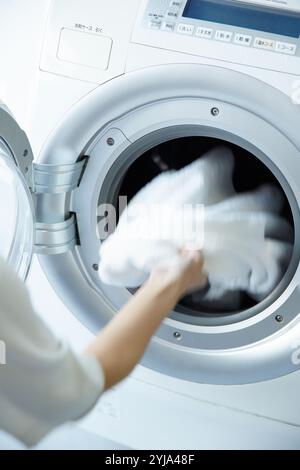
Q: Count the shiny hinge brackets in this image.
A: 2